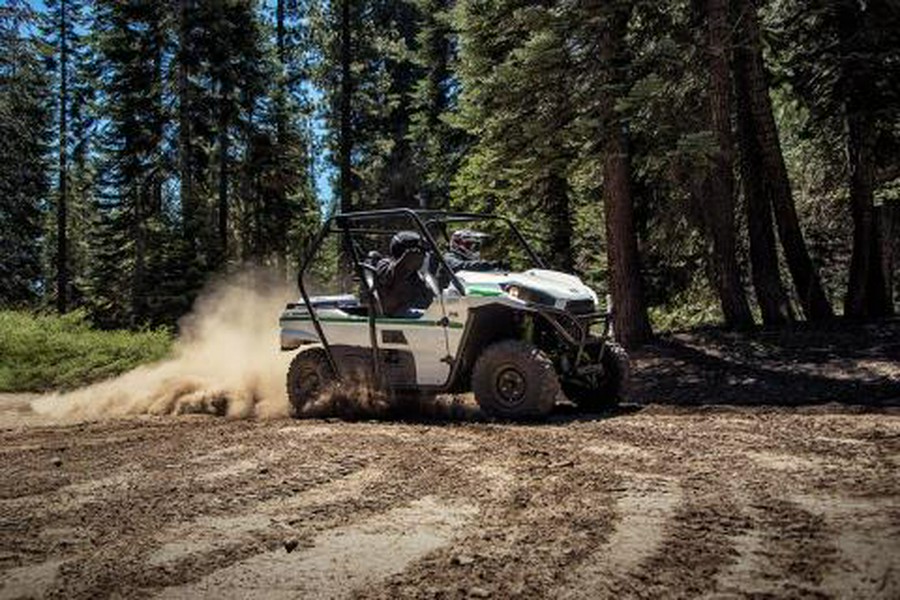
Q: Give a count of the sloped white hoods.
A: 1